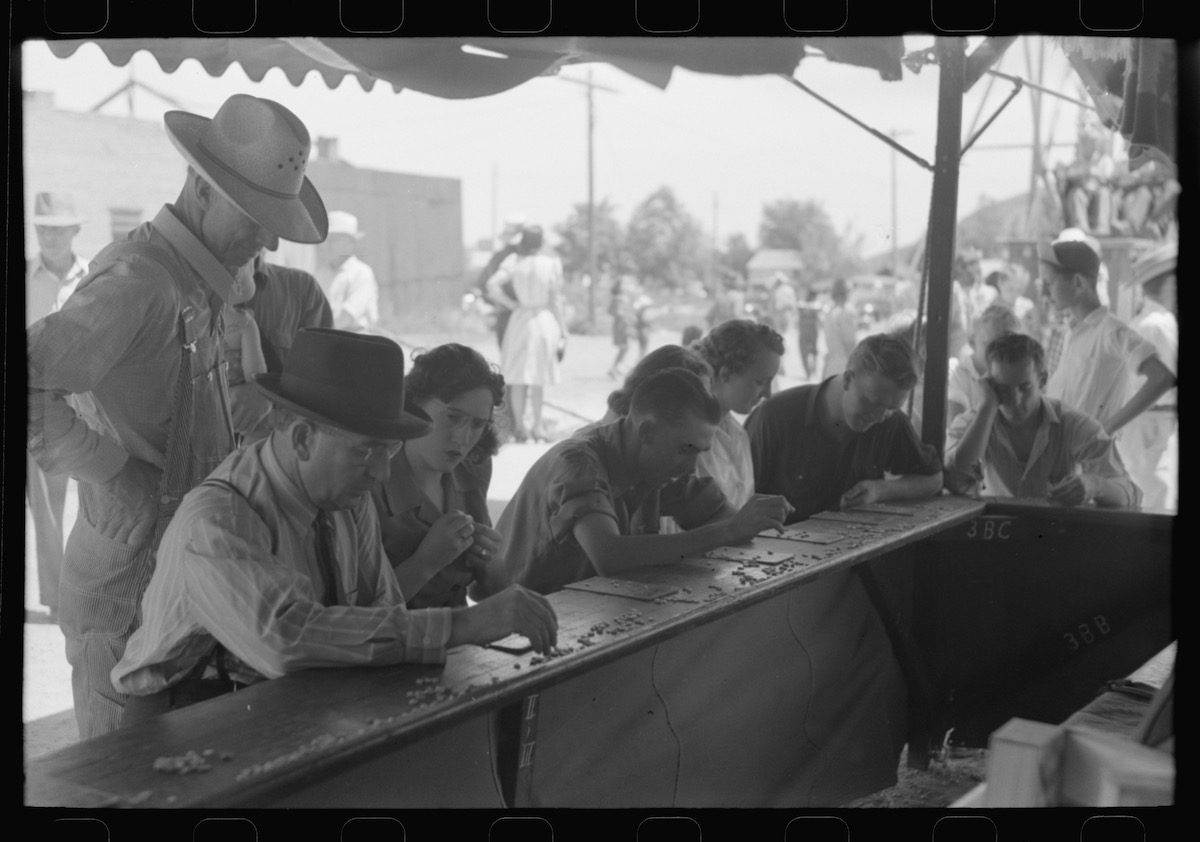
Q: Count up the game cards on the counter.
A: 6